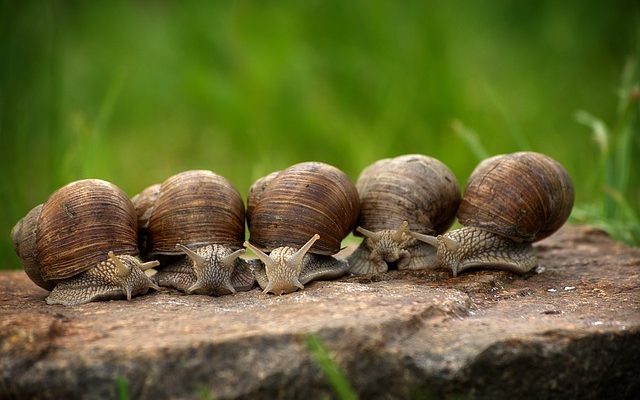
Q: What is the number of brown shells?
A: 5